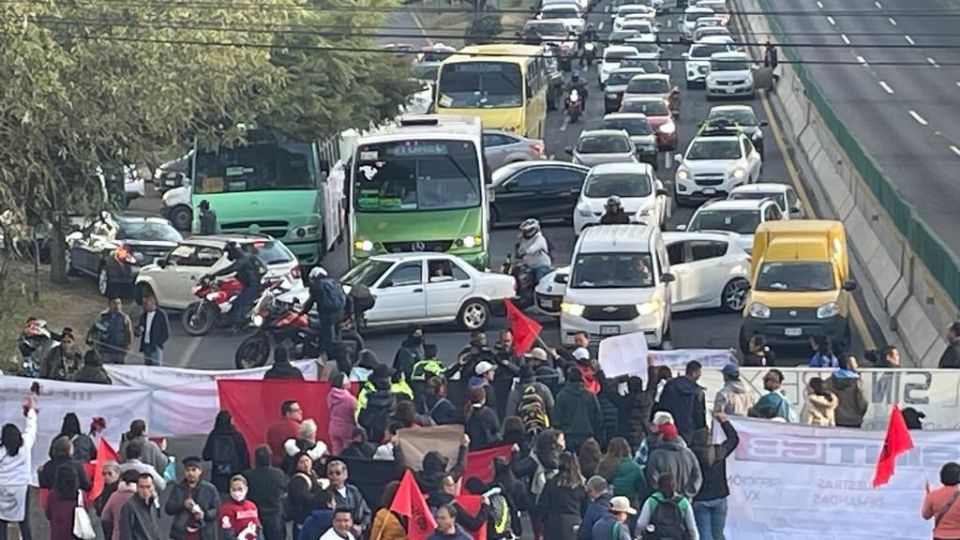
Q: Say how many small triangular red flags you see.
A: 4